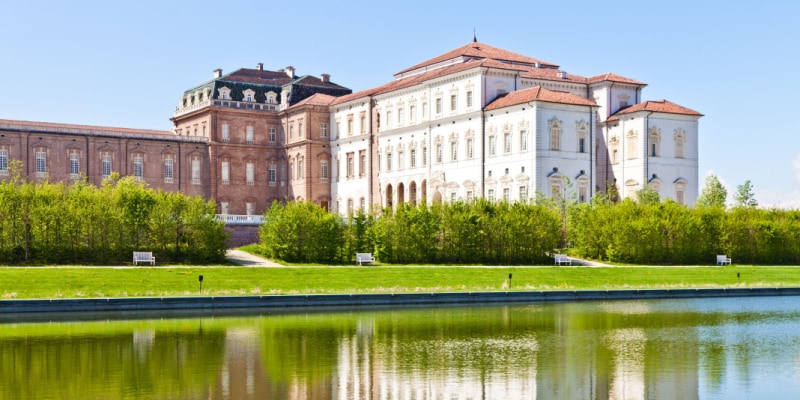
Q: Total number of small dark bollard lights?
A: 3